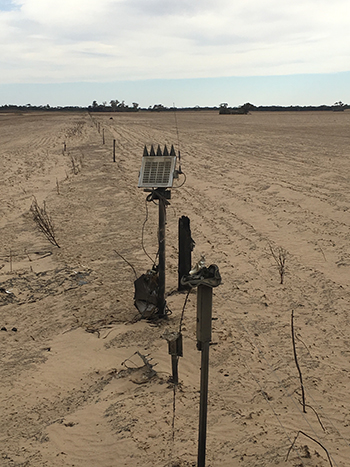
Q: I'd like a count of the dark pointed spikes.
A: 5